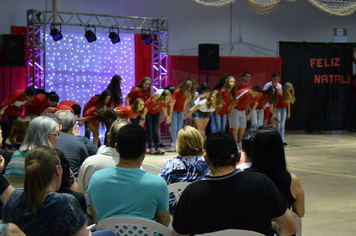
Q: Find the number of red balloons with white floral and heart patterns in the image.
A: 0